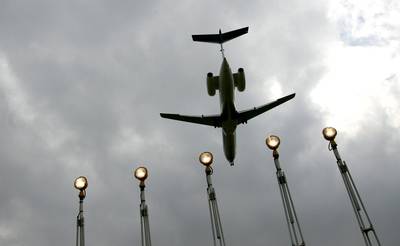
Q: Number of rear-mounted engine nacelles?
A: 2